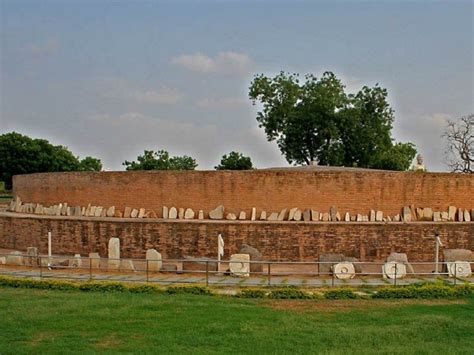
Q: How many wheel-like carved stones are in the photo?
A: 4